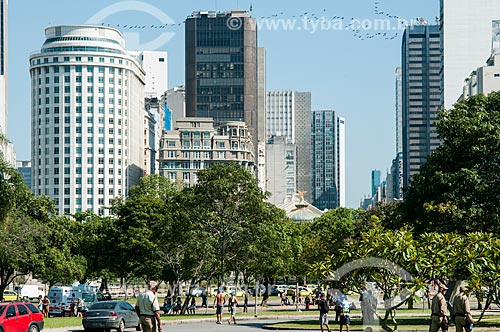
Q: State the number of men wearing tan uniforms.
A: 2